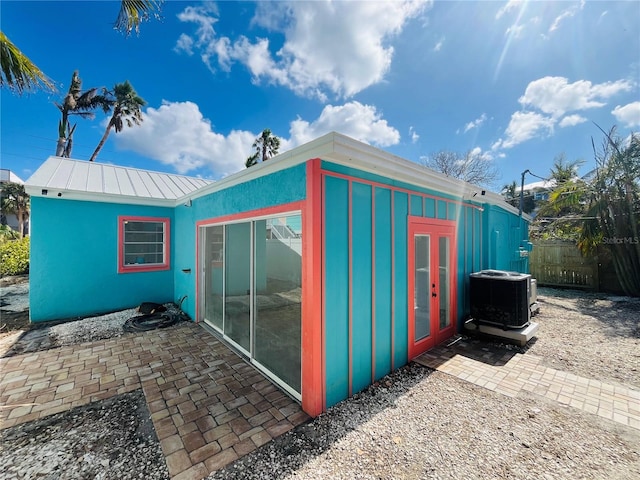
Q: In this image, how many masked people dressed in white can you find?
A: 0